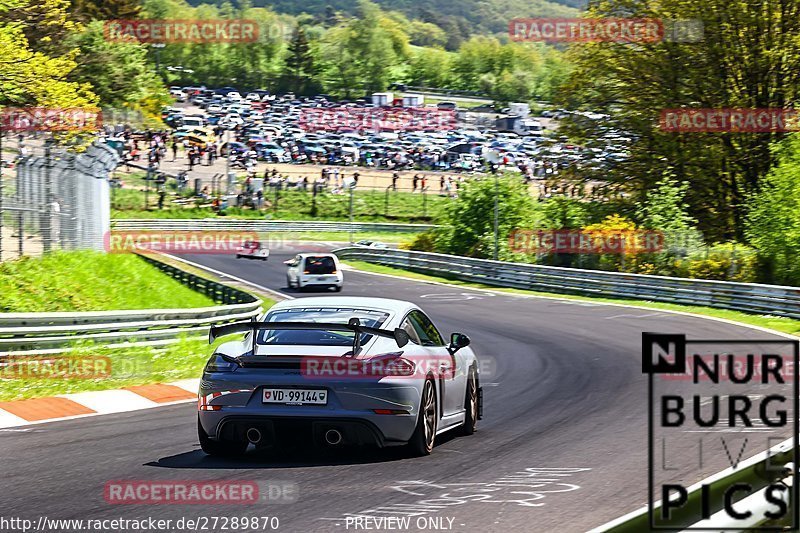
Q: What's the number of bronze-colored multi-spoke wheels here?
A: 2